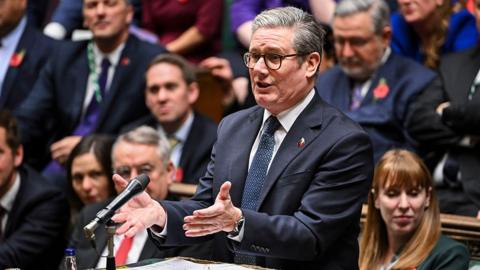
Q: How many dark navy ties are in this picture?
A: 1